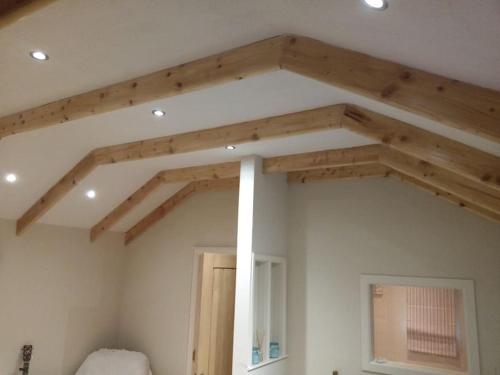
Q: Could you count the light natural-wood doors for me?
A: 1